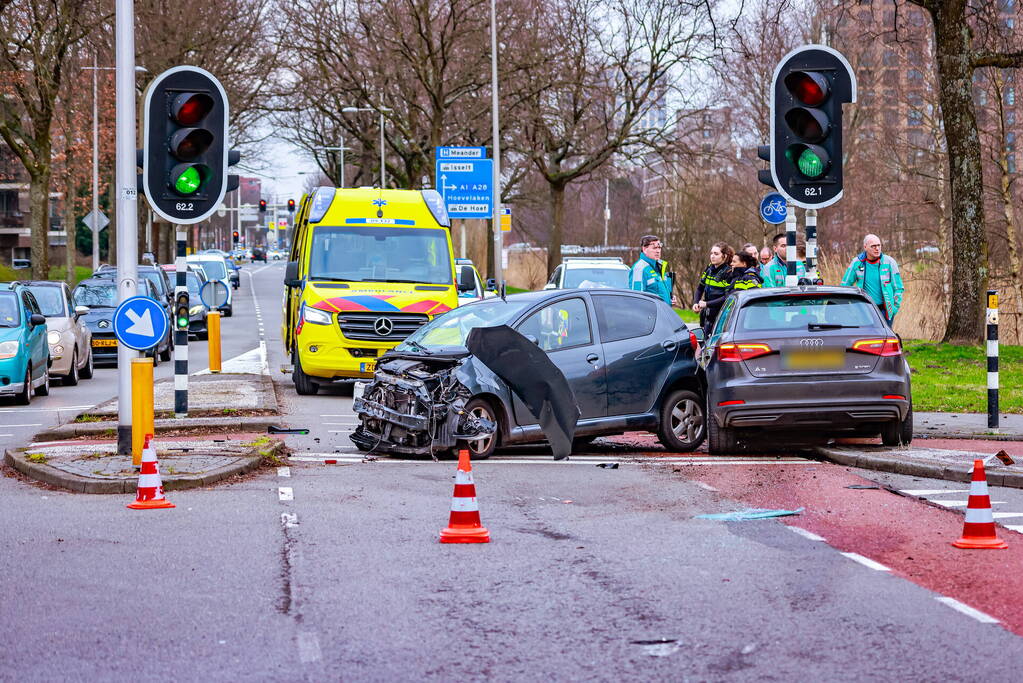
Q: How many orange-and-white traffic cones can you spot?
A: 3